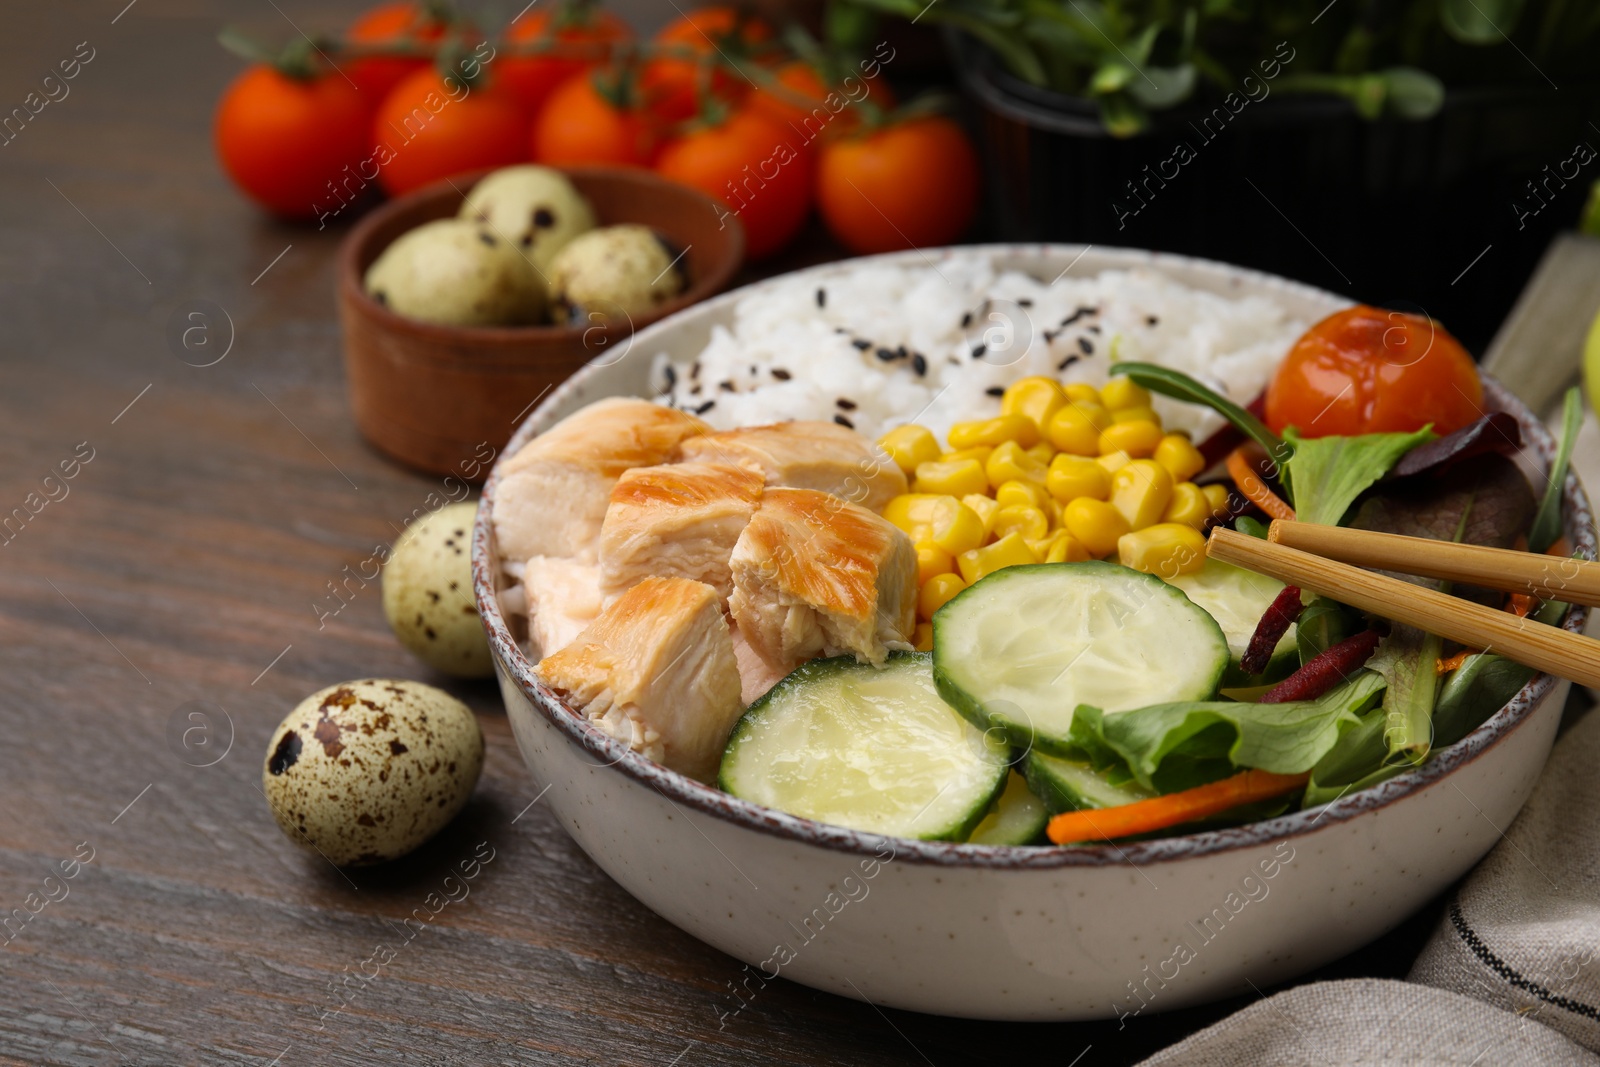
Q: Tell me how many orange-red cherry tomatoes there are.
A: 10